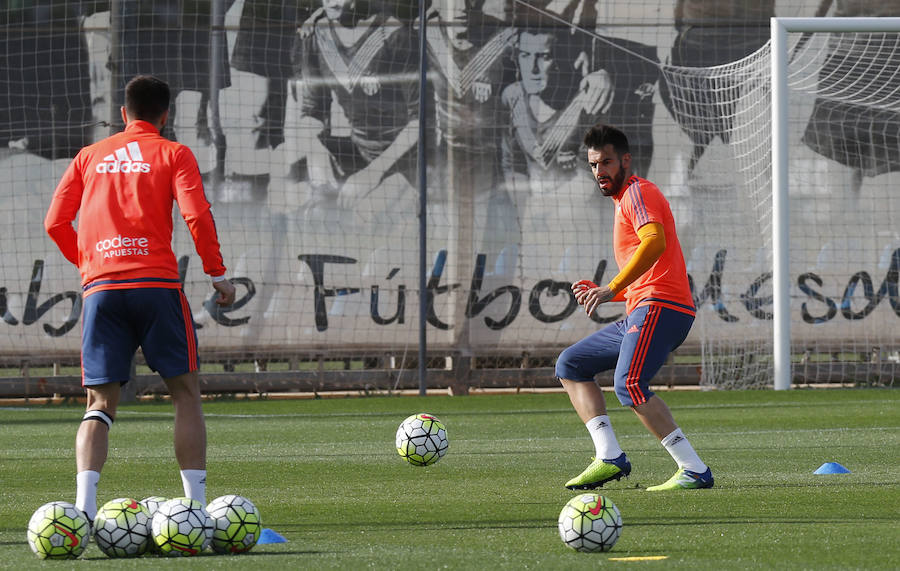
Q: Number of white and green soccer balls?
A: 7